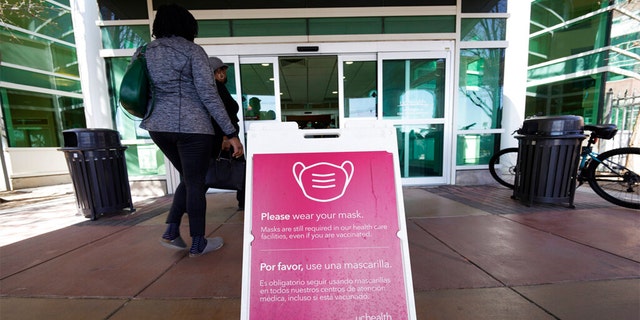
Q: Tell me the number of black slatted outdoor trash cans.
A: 2